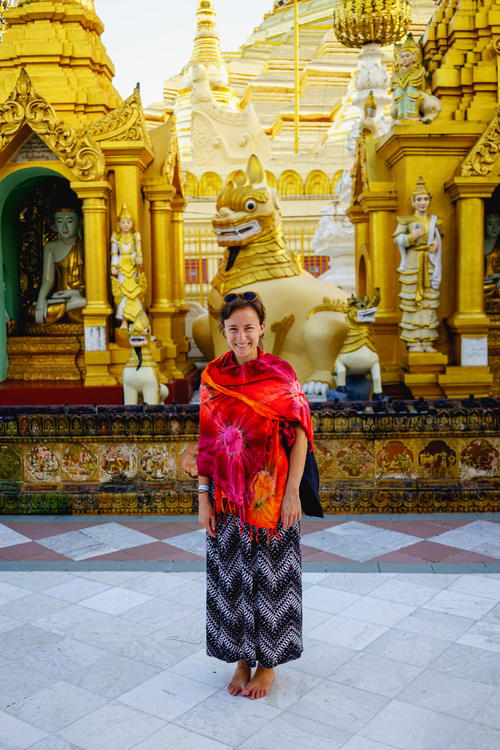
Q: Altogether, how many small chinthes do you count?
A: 2